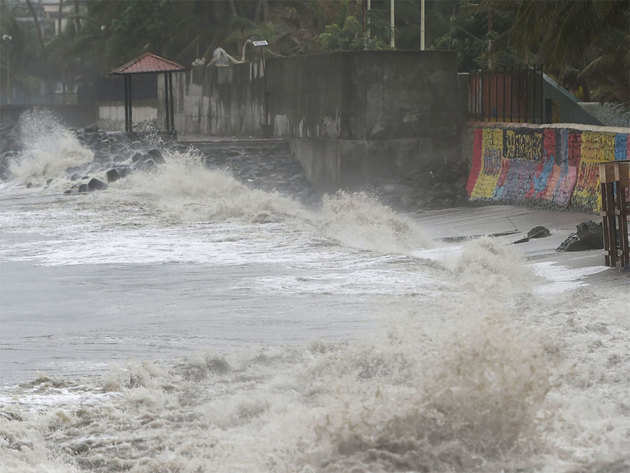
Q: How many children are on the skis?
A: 0